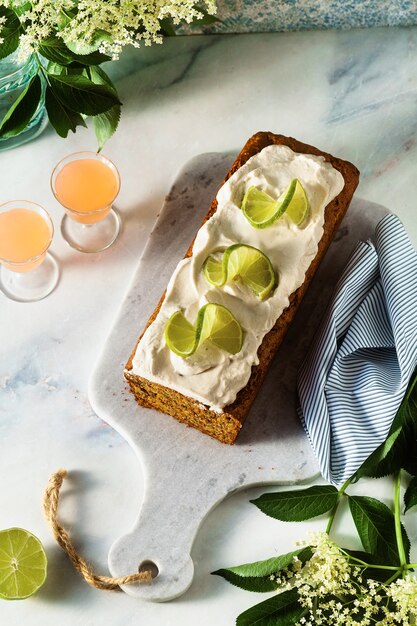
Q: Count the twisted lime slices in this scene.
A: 3